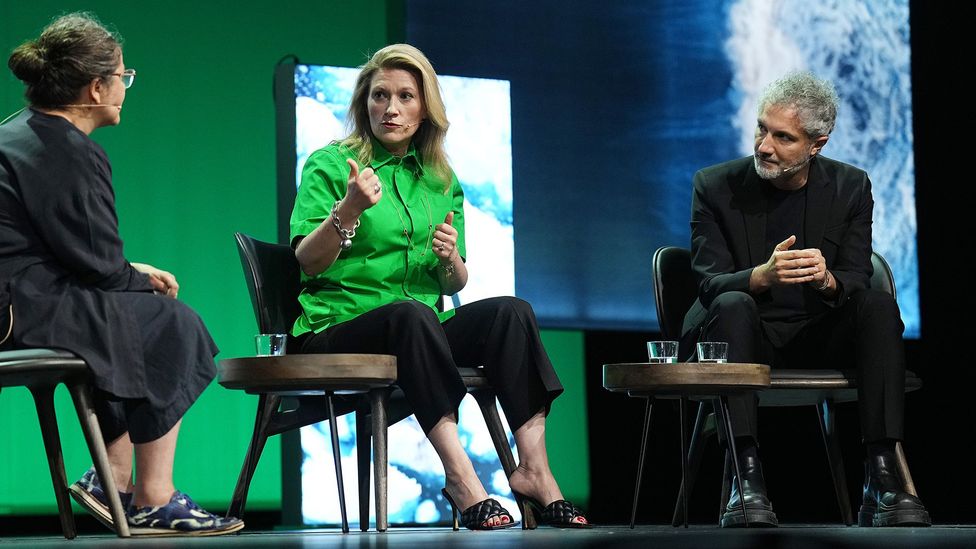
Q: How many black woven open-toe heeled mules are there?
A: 2